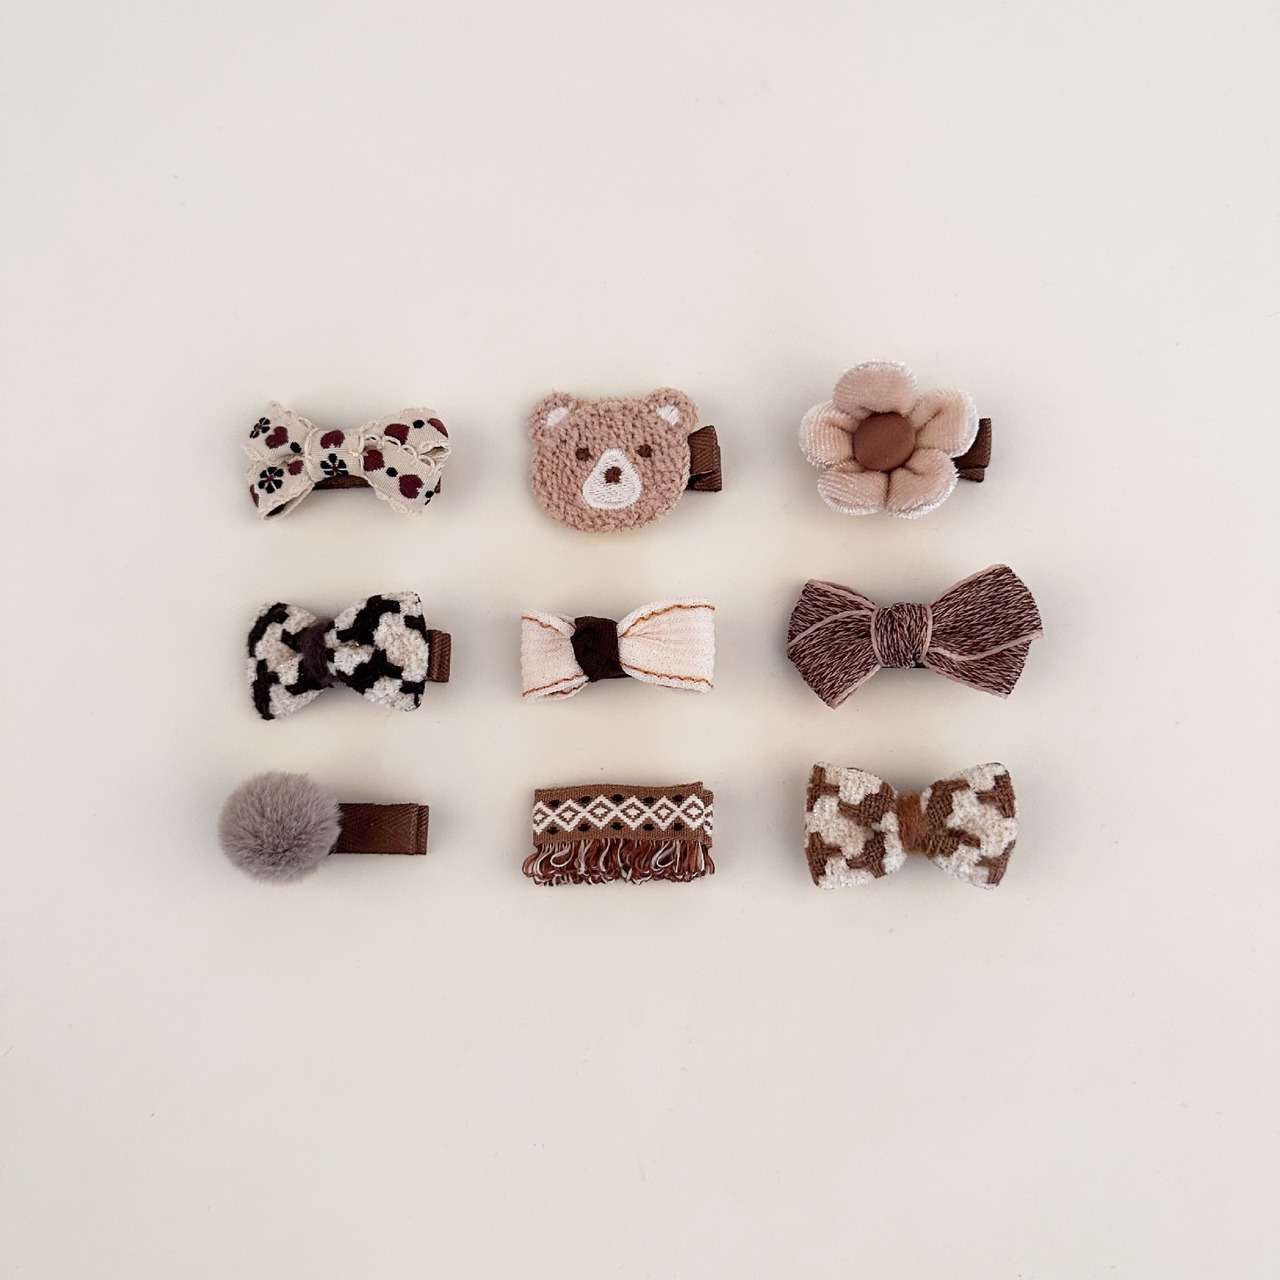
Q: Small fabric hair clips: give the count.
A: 9